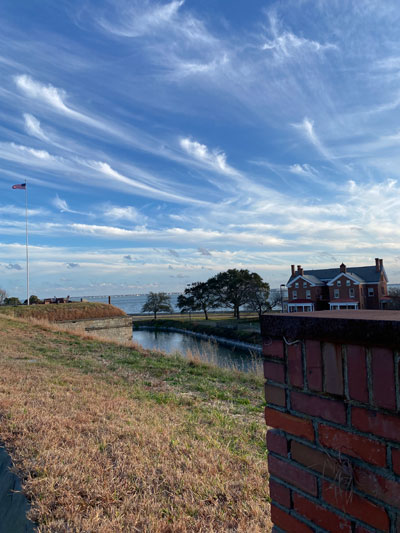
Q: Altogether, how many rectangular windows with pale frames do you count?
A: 9